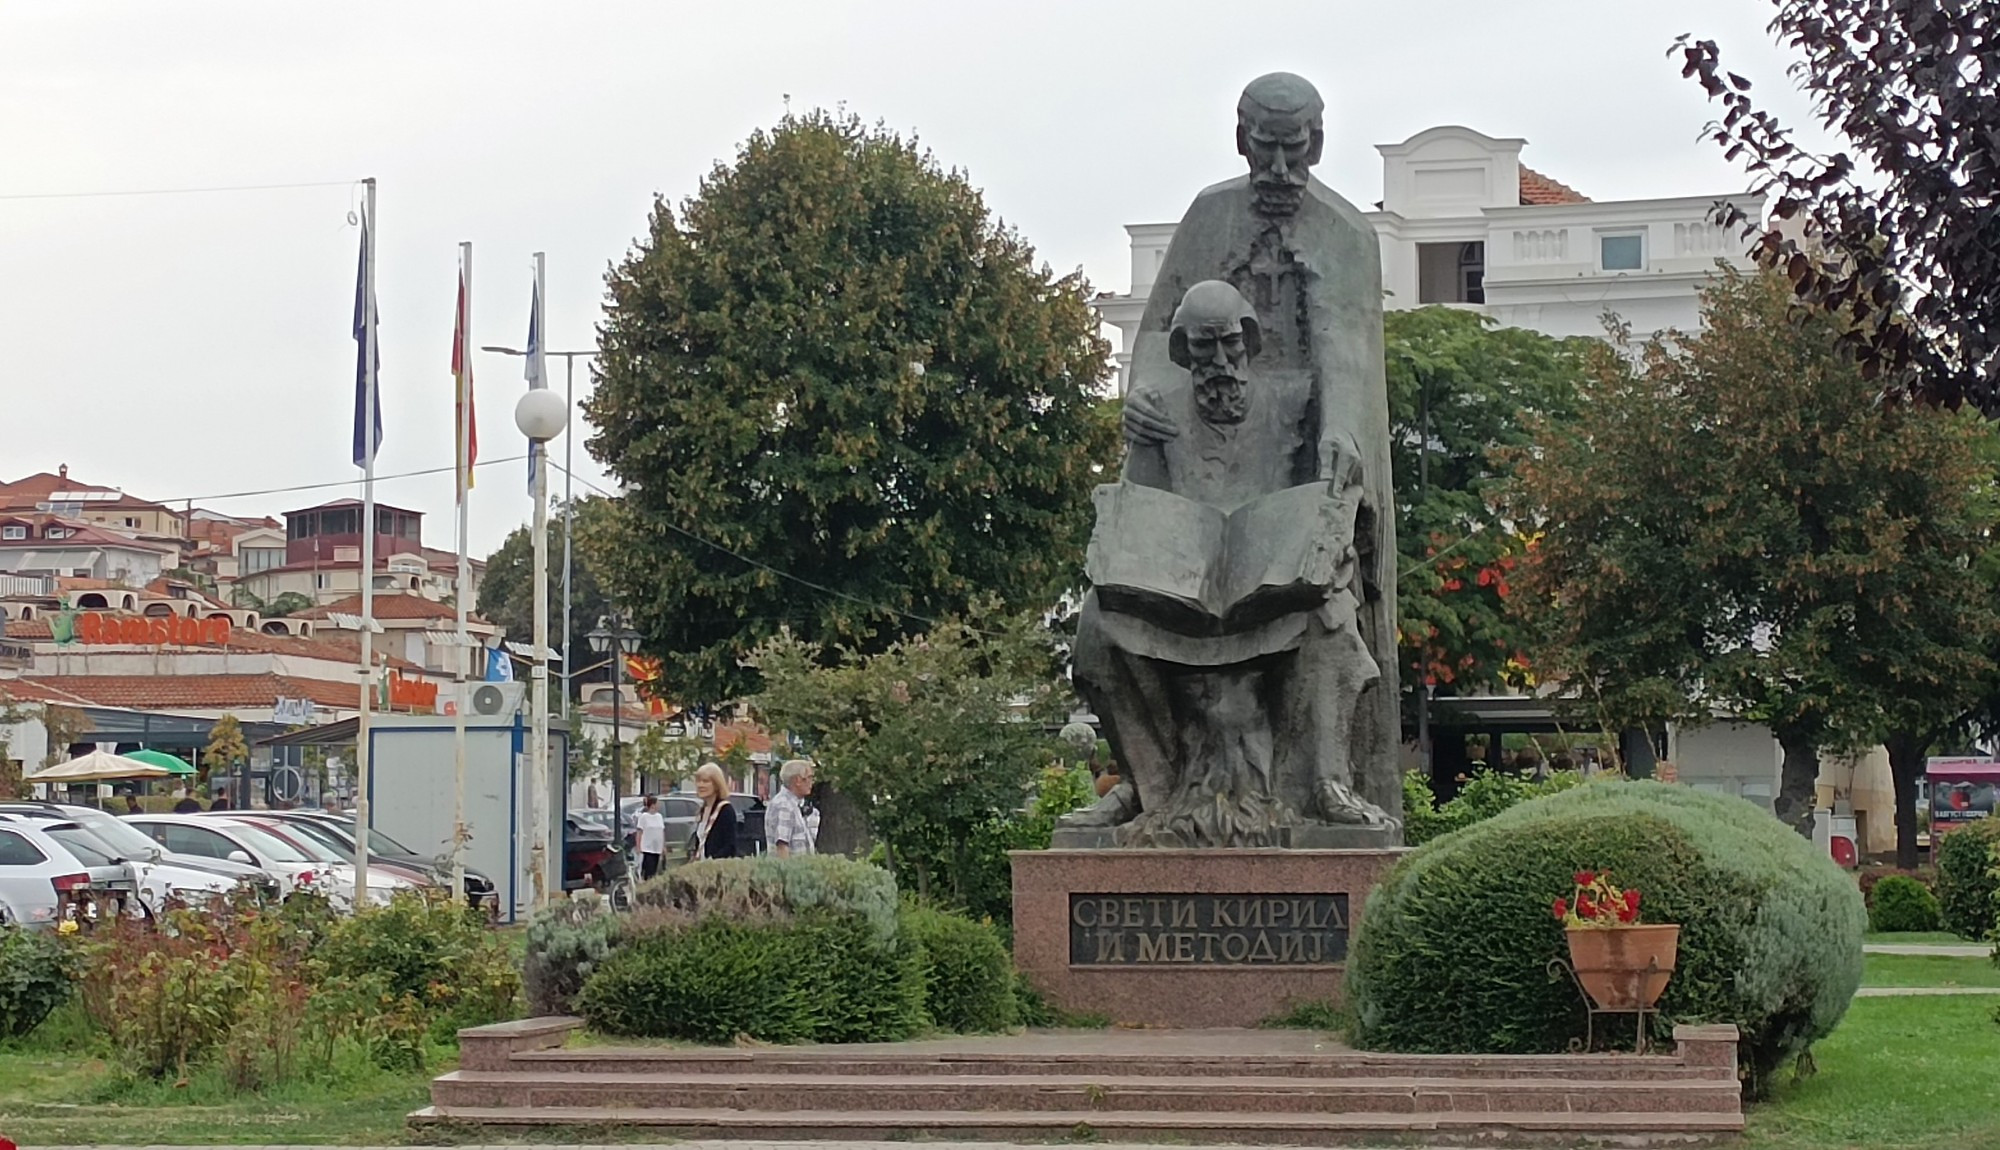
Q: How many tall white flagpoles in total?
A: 3